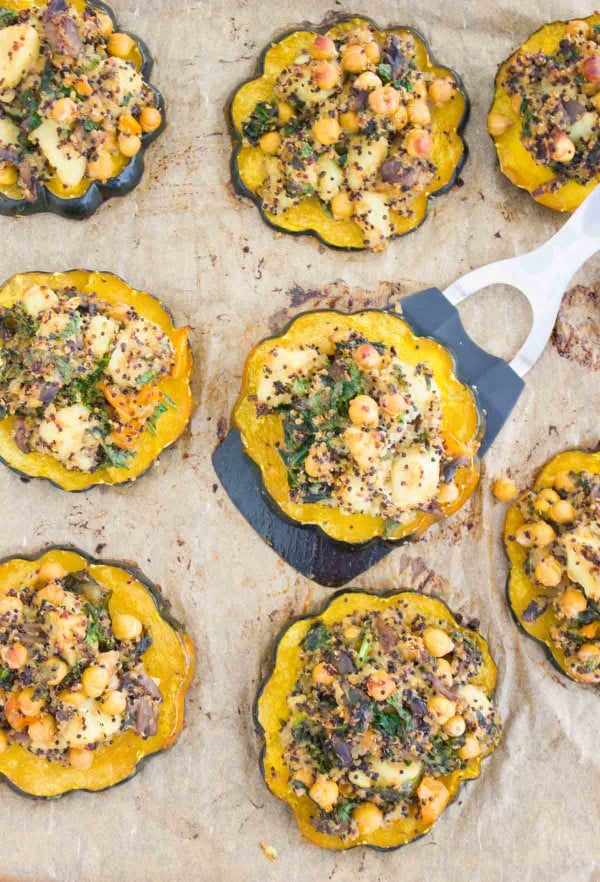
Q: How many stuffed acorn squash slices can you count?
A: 8